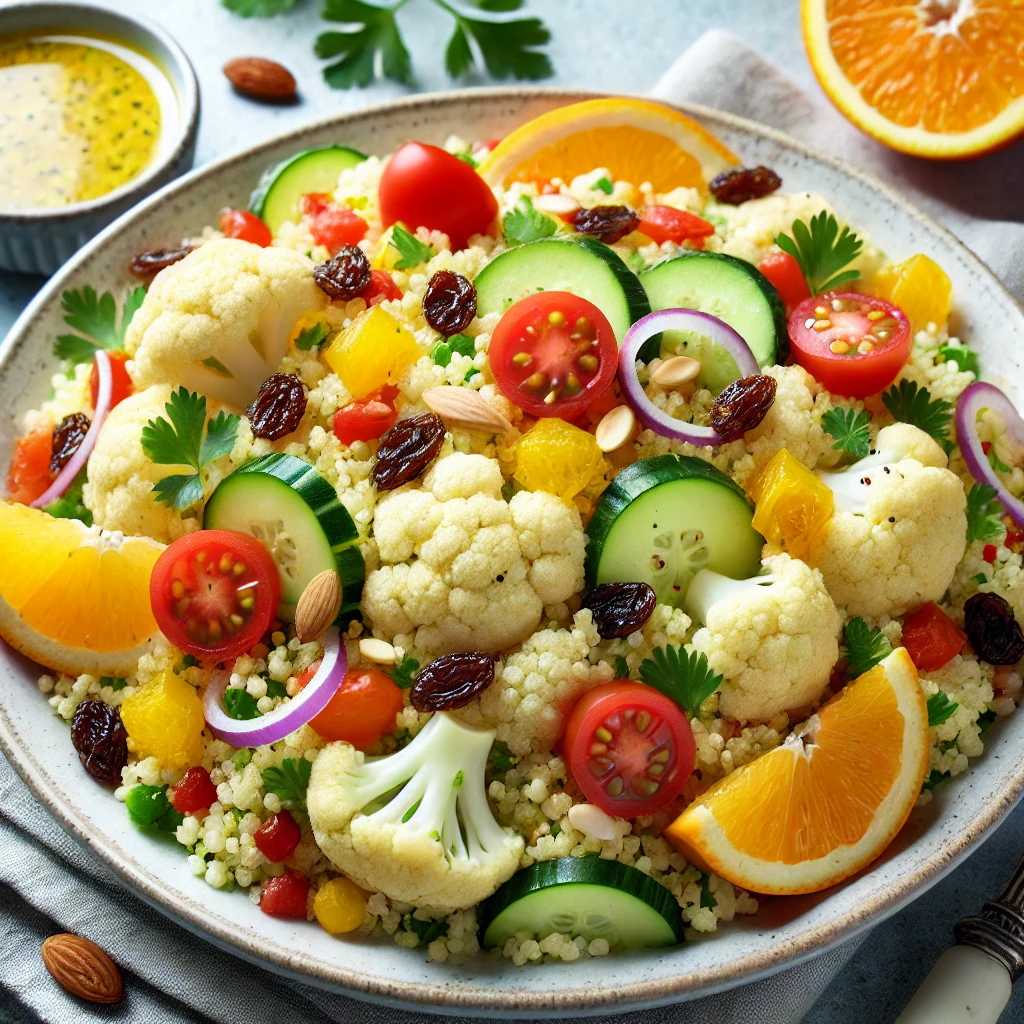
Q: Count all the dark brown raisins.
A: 13